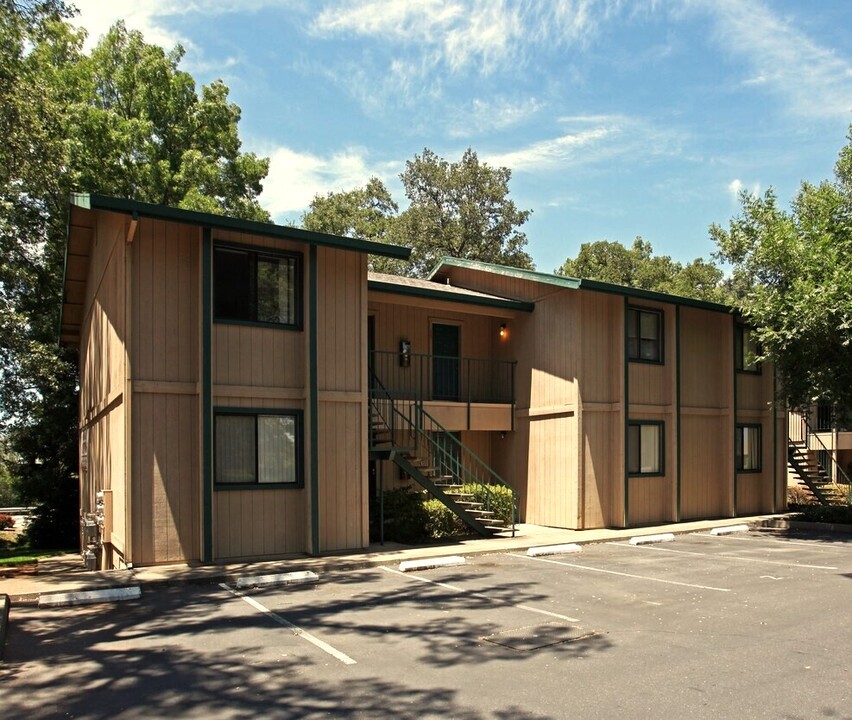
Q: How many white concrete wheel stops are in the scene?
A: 6